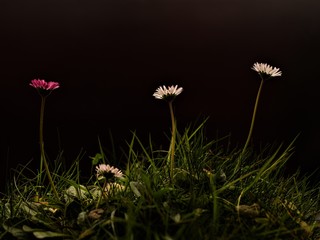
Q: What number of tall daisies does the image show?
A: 3